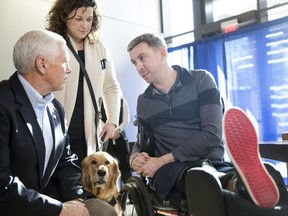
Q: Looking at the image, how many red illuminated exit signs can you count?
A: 1